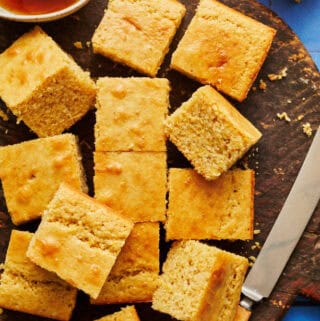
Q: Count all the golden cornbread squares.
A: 13